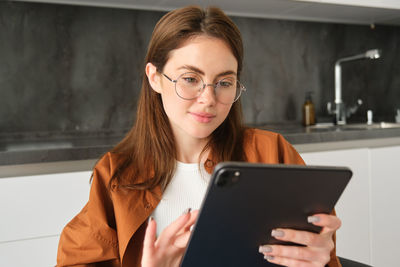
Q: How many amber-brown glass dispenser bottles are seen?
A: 1